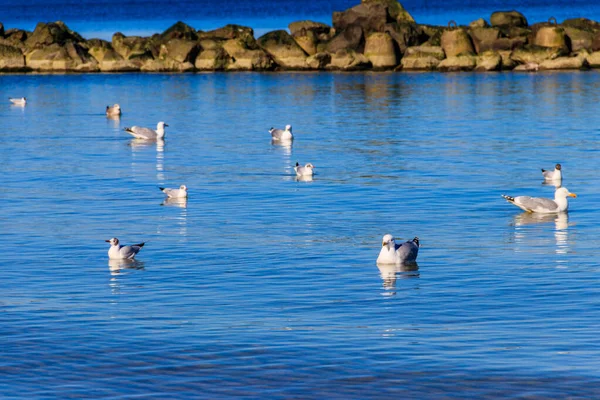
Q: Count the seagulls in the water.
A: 10